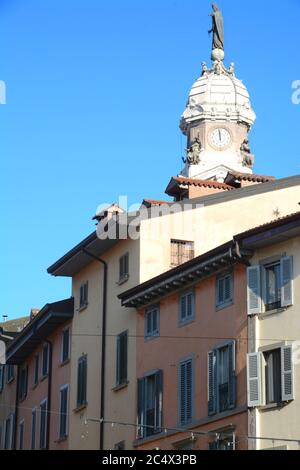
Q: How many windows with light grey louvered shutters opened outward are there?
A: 2